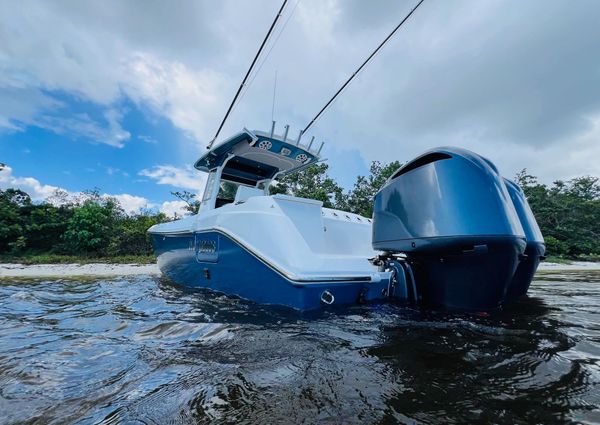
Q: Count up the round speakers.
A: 2